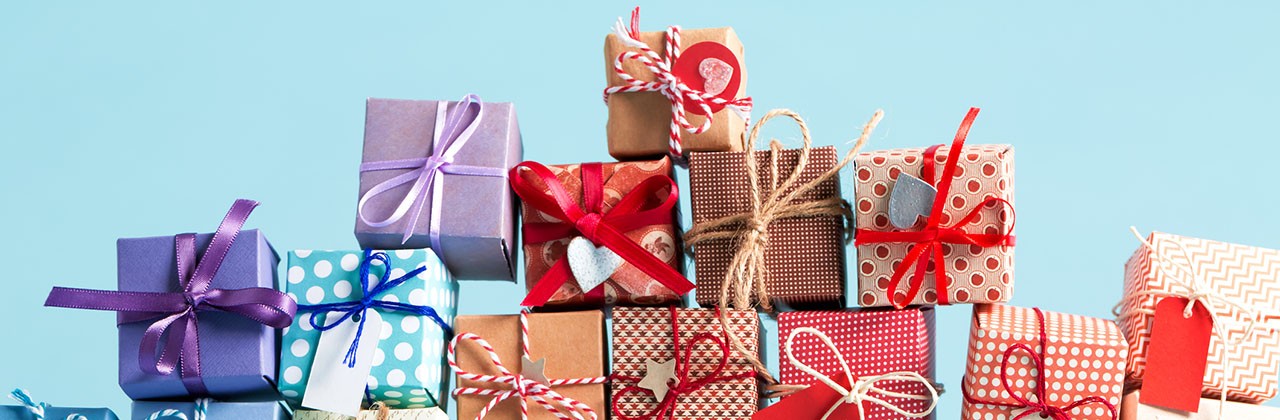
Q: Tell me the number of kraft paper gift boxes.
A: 2